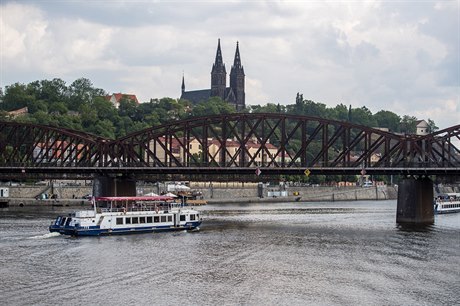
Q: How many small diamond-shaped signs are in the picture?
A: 3